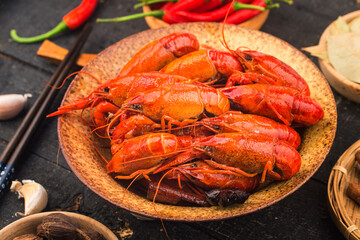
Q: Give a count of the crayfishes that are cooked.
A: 10